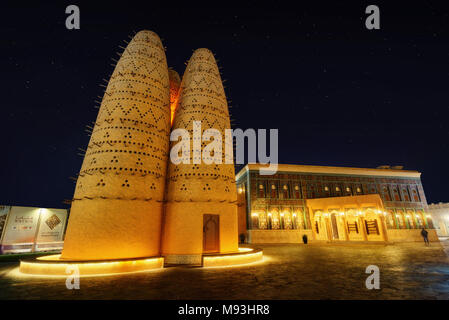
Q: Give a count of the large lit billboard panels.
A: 2